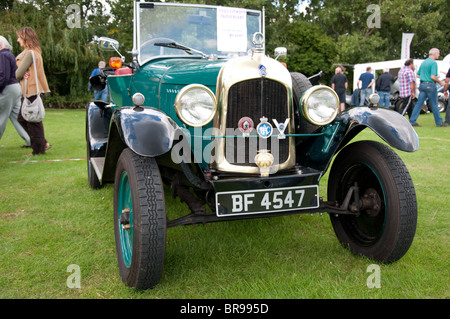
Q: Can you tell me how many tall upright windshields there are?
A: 1